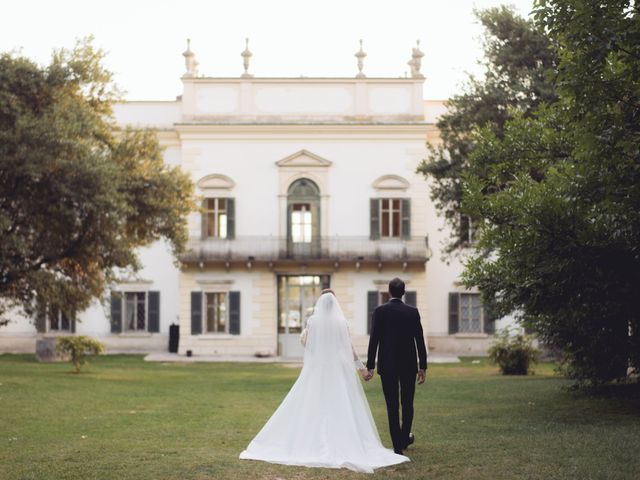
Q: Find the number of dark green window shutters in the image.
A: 14